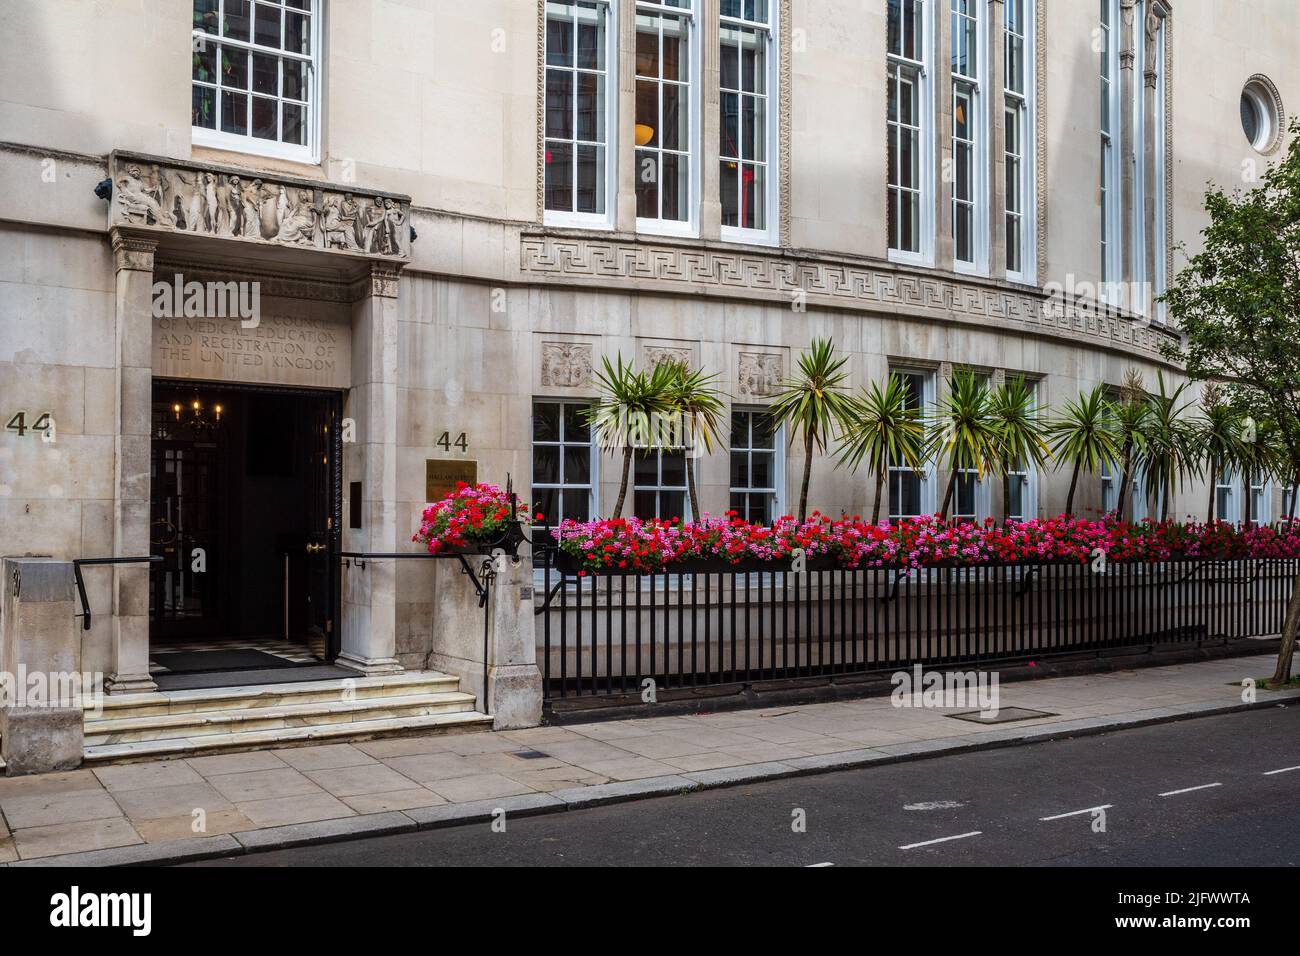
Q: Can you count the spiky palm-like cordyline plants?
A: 11